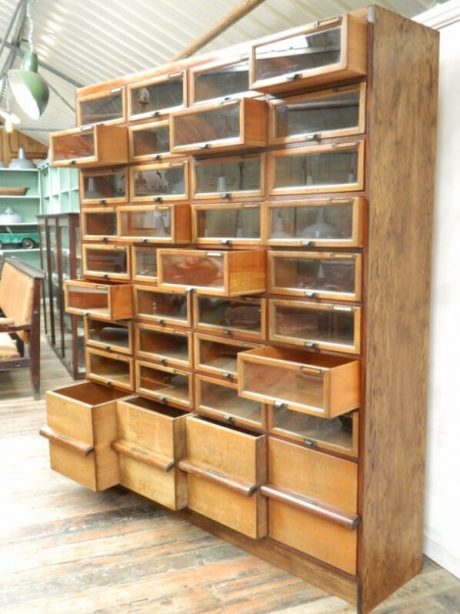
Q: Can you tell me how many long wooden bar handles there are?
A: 4